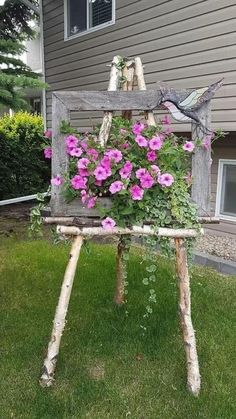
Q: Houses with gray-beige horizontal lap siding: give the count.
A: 1